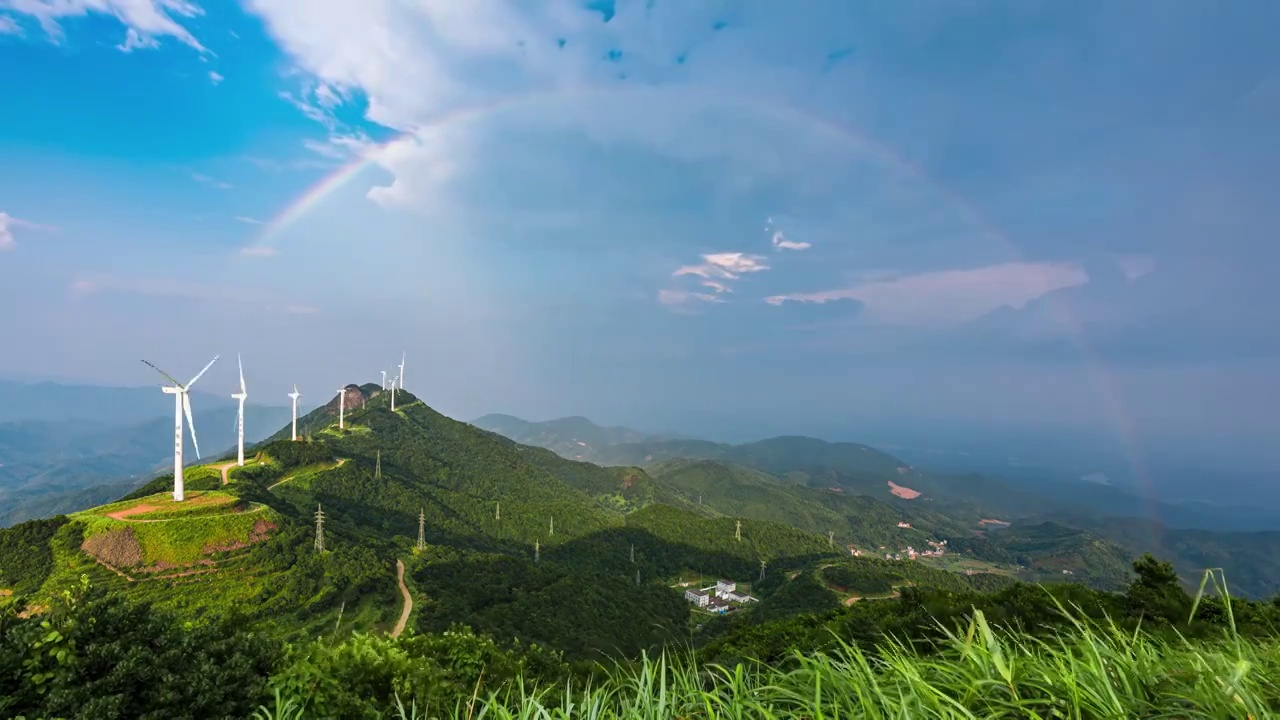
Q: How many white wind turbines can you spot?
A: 7